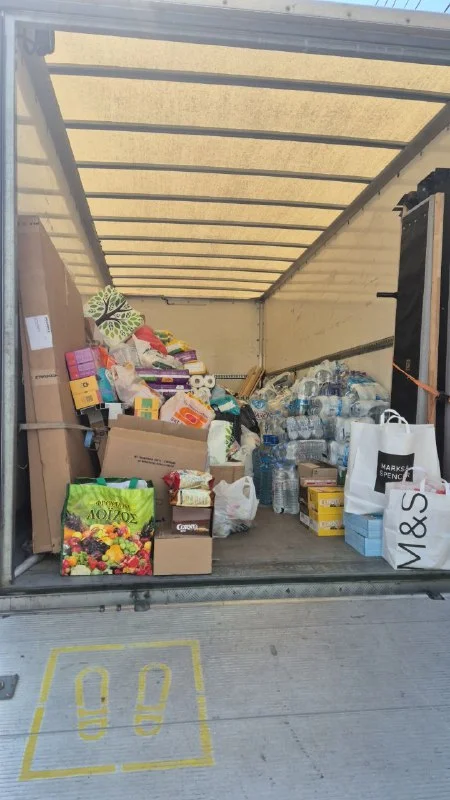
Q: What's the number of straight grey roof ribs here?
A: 10